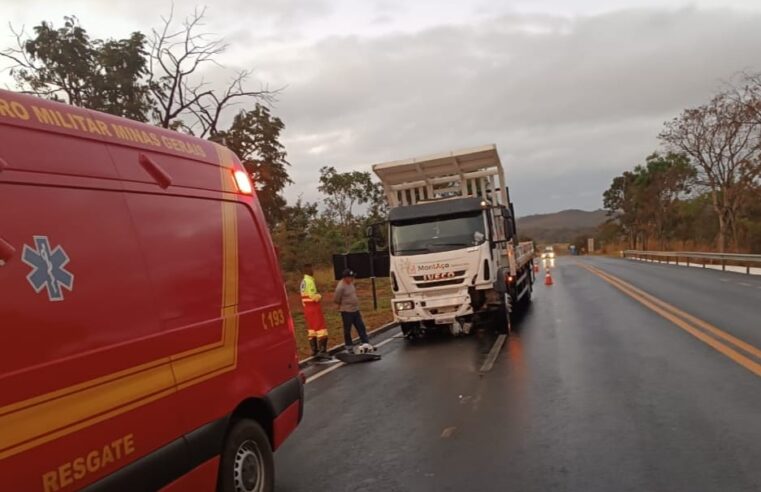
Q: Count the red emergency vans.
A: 1